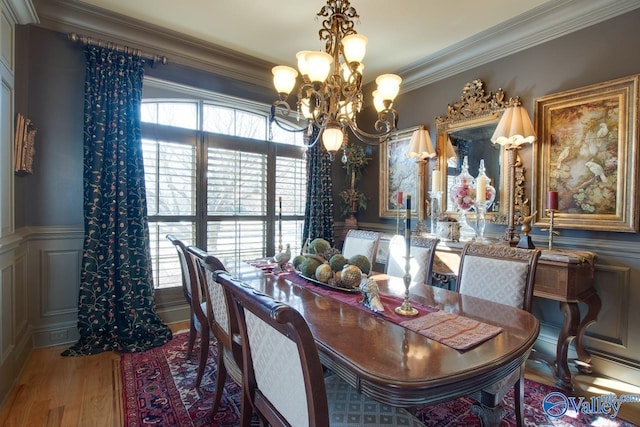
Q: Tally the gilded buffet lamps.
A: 2